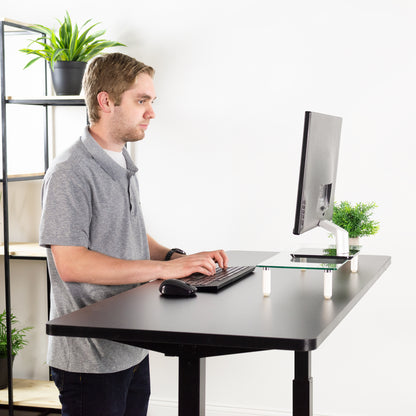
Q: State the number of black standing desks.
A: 1